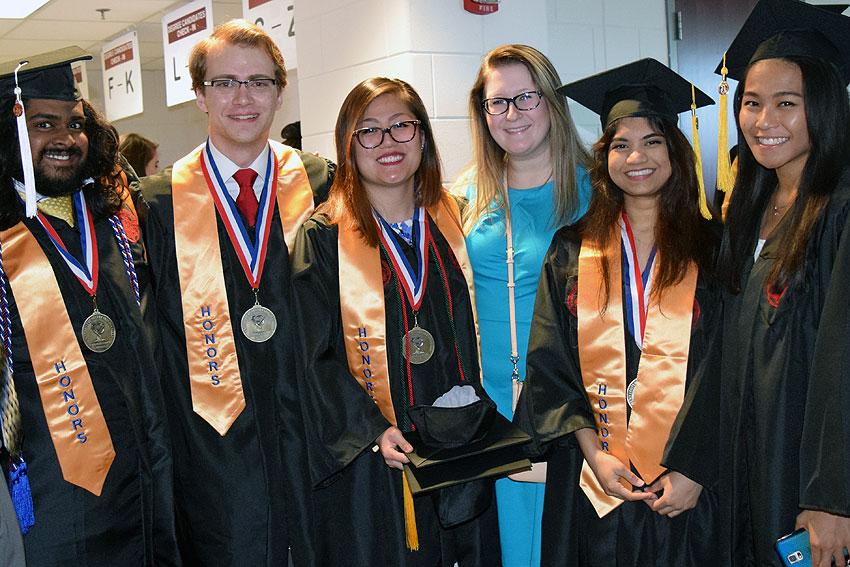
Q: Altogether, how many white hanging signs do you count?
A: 4